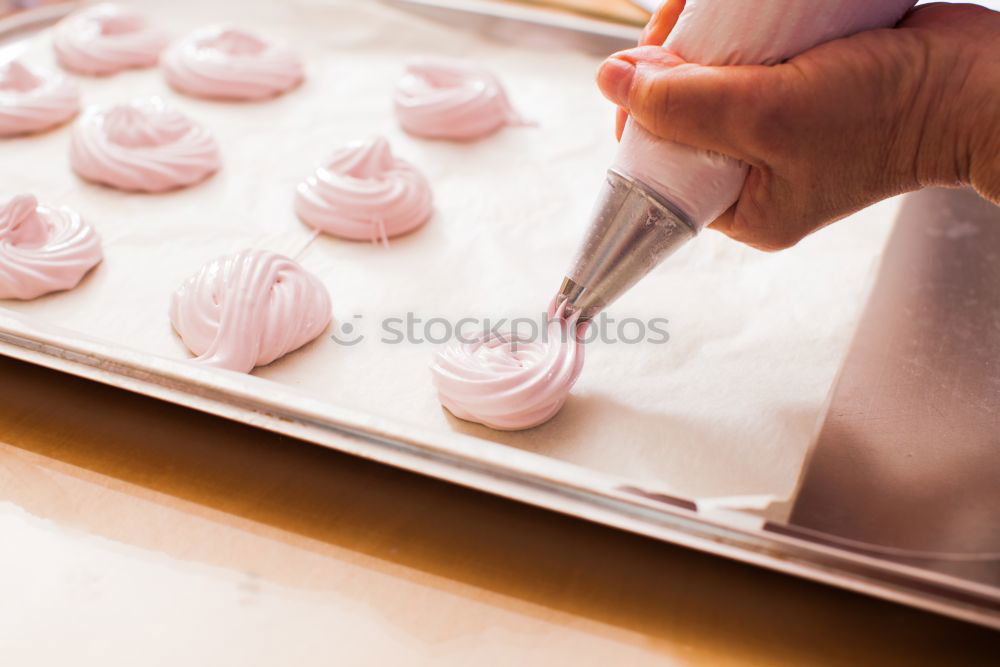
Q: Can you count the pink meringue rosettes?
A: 9